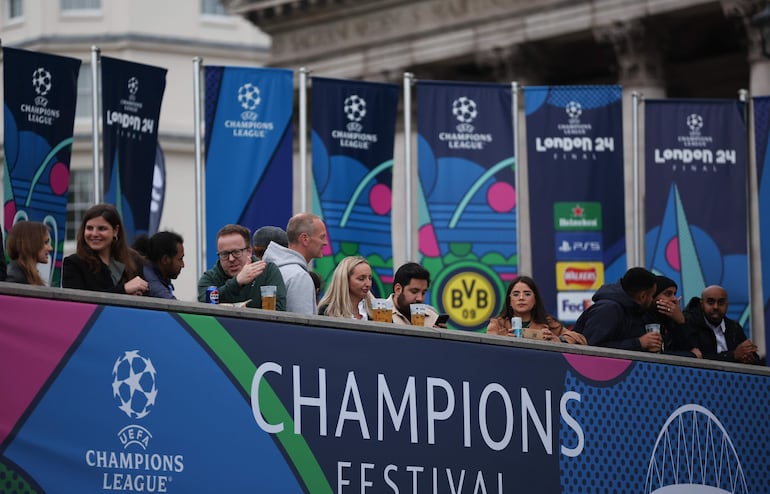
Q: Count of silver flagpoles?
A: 7